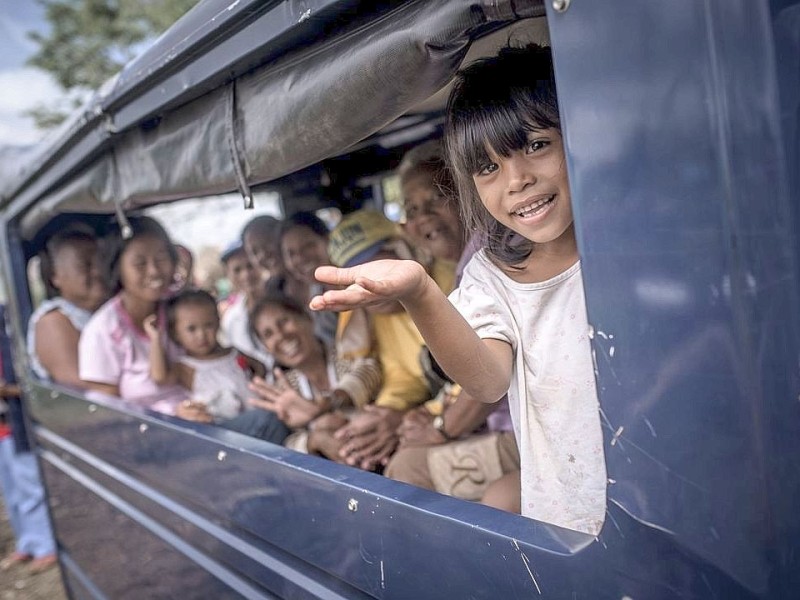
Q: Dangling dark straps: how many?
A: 2